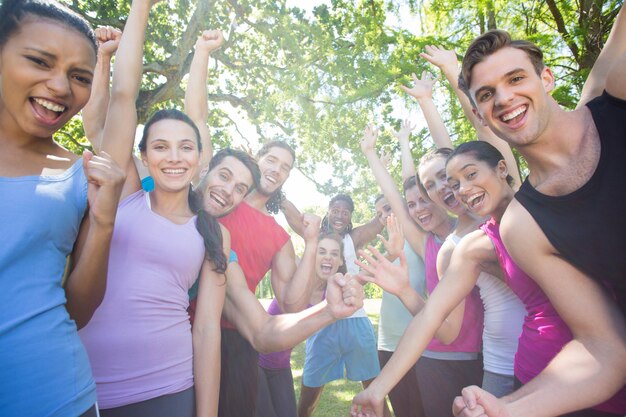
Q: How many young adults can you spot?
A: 11